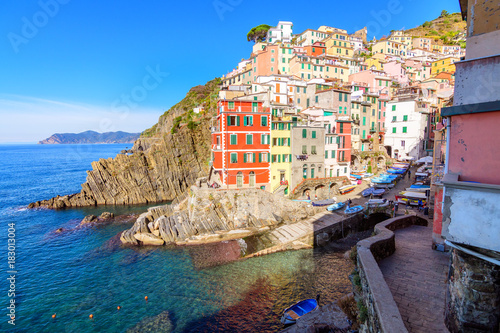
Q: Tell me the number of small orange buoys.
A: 4